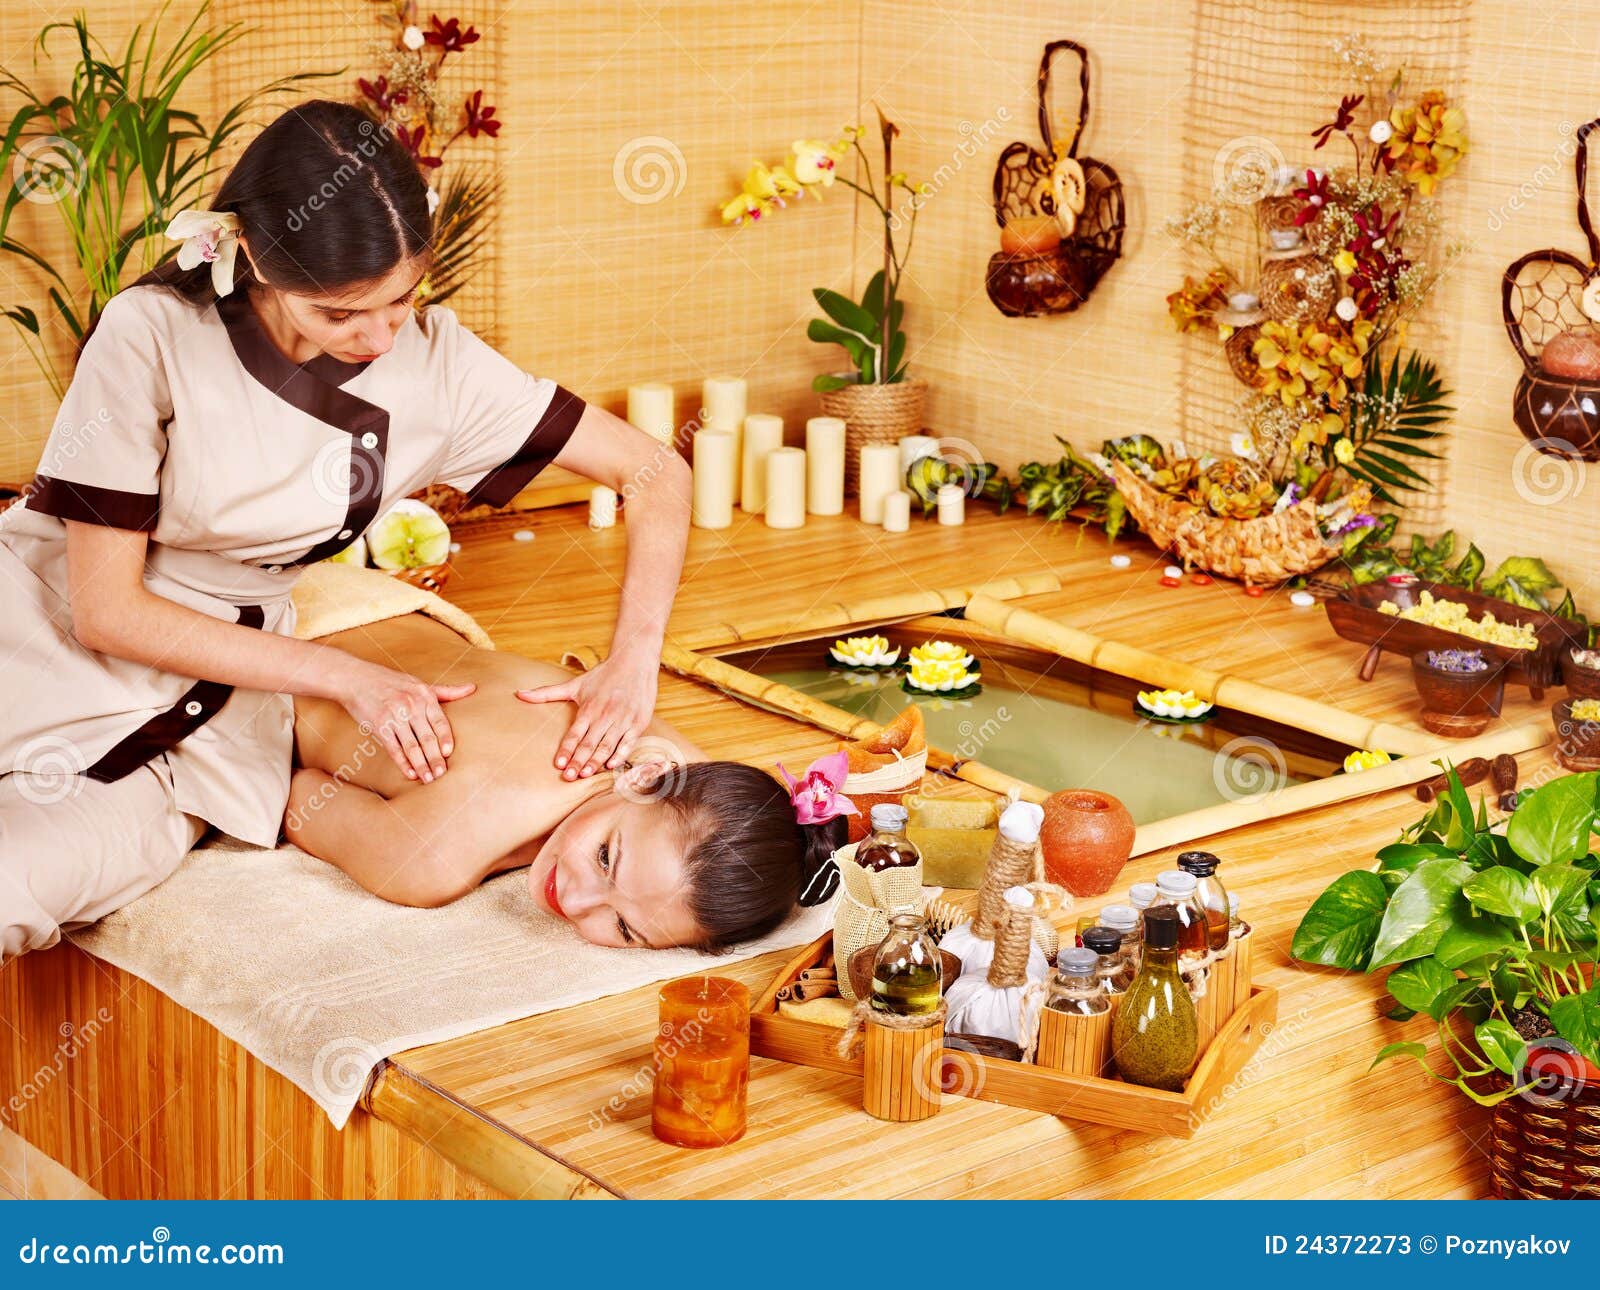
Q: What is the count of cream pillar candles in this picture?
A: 11